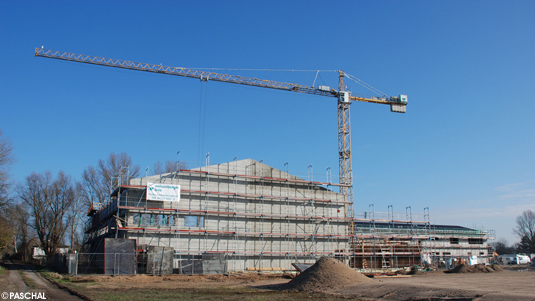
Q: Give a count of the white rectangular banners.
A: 1